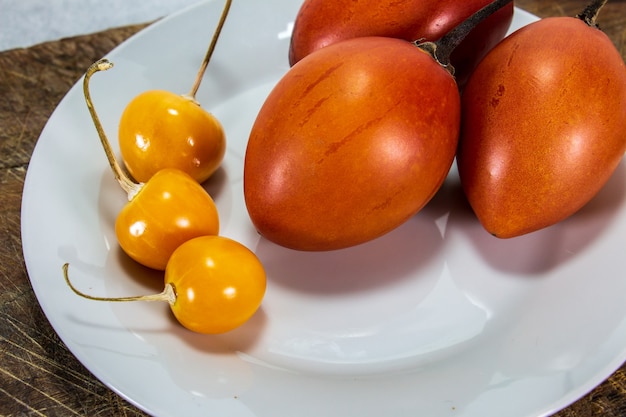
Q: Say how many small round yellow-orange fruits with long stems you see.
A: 3